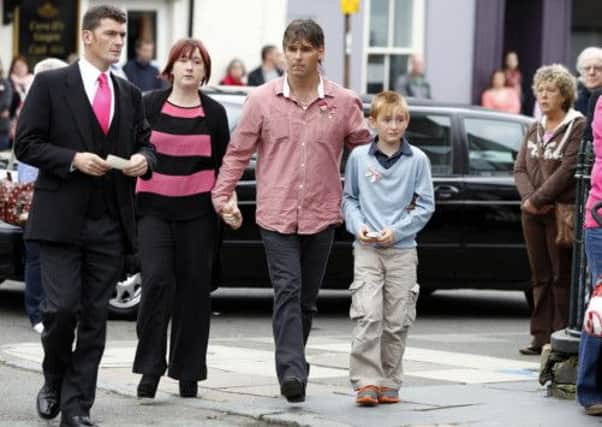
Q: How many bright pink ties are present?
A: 1